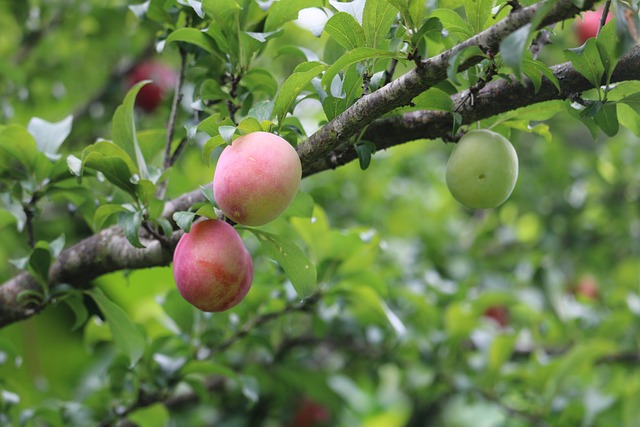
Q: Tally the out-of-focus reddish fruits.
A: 5